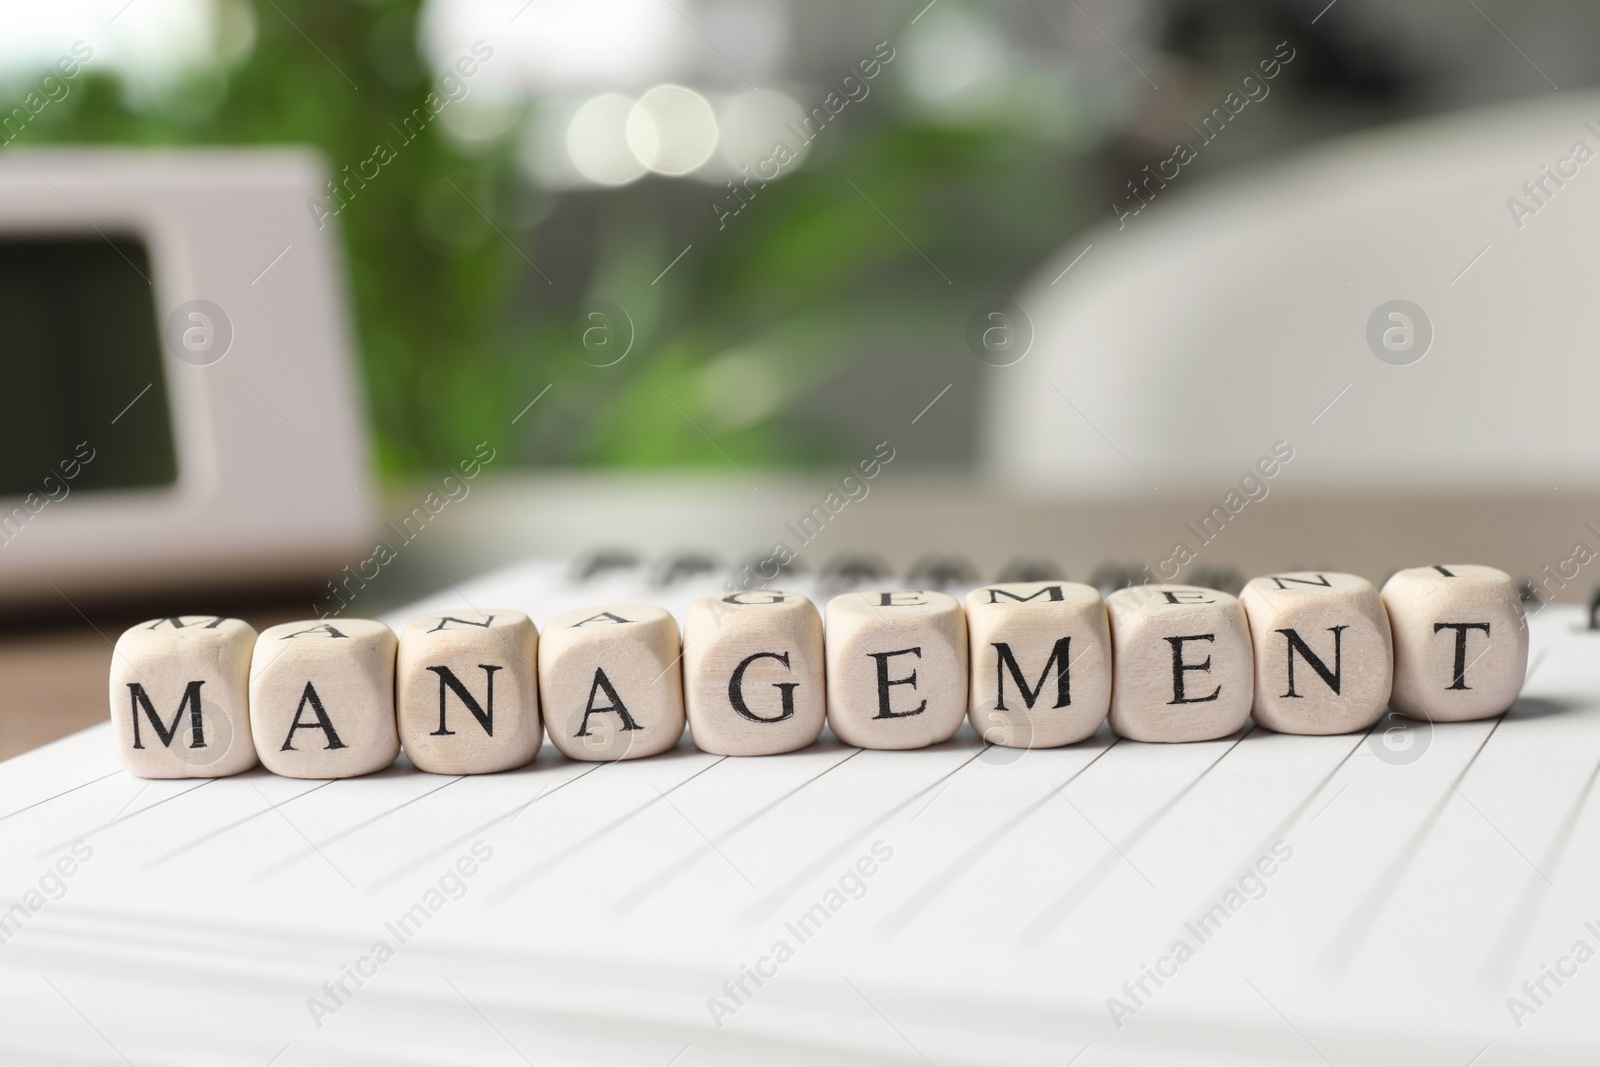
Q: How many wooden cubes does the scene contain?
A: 10